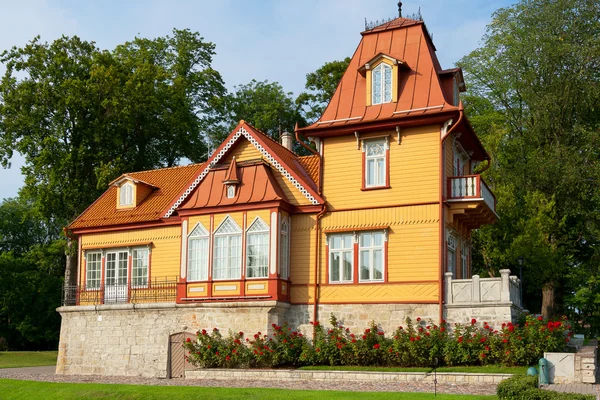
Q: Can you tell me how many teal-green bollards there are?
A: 2